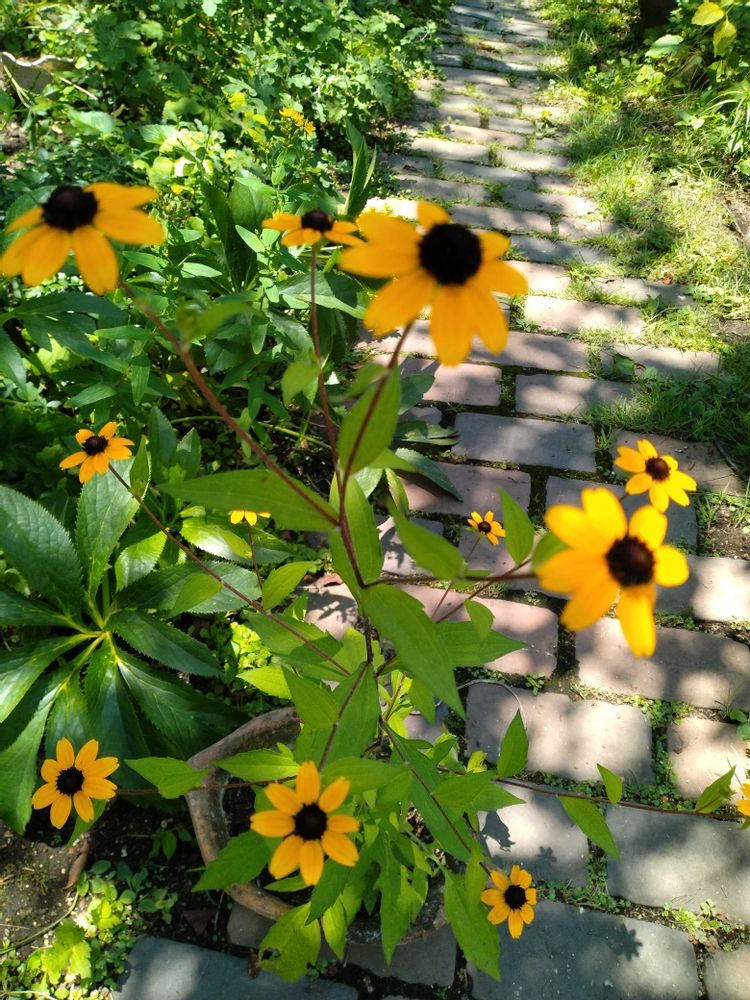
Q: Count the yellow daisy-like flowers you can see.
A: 12